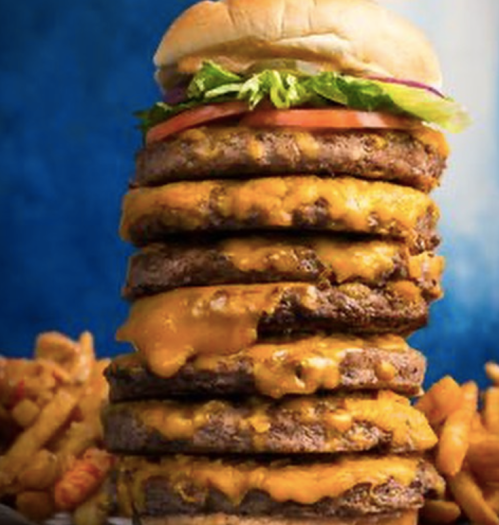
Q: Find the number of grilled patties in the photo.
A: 7